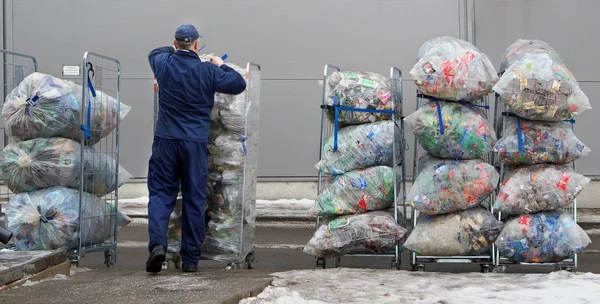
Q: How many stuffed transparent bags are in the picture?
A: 15